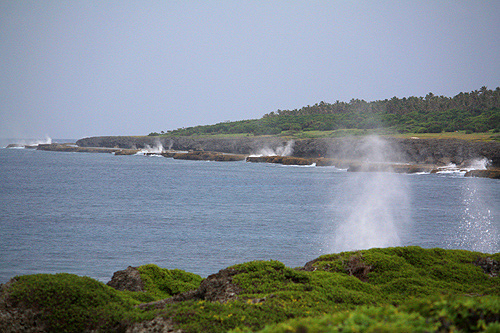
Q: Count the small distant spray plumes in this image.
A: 4